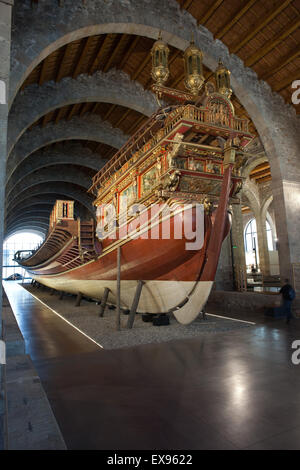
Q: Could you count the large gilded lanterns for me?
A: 3